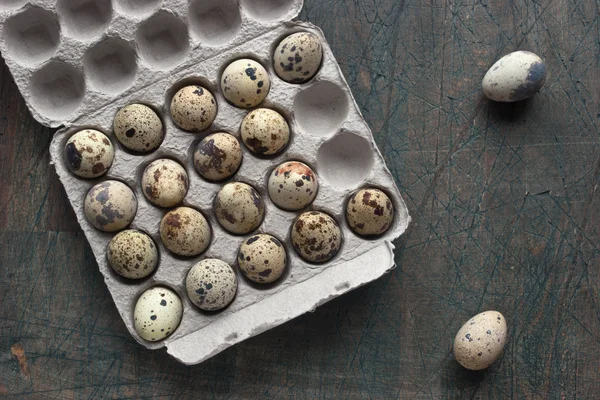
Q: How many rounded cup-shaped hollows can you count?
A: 11